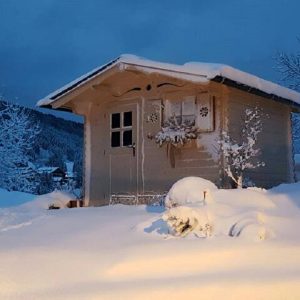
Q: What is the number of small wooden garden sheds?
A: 1